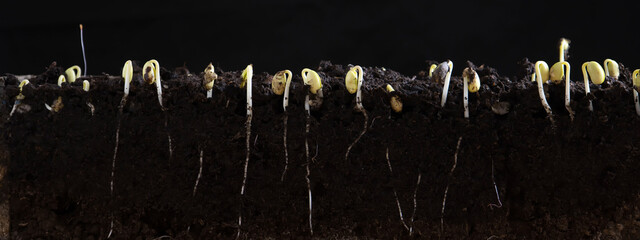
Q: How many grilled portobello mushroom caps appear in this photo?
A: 0